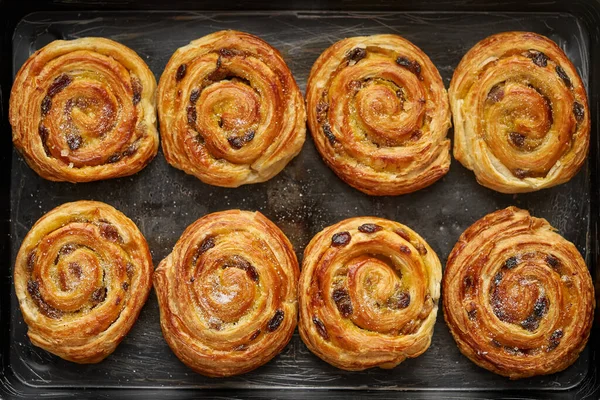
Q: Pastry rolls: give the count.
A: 8